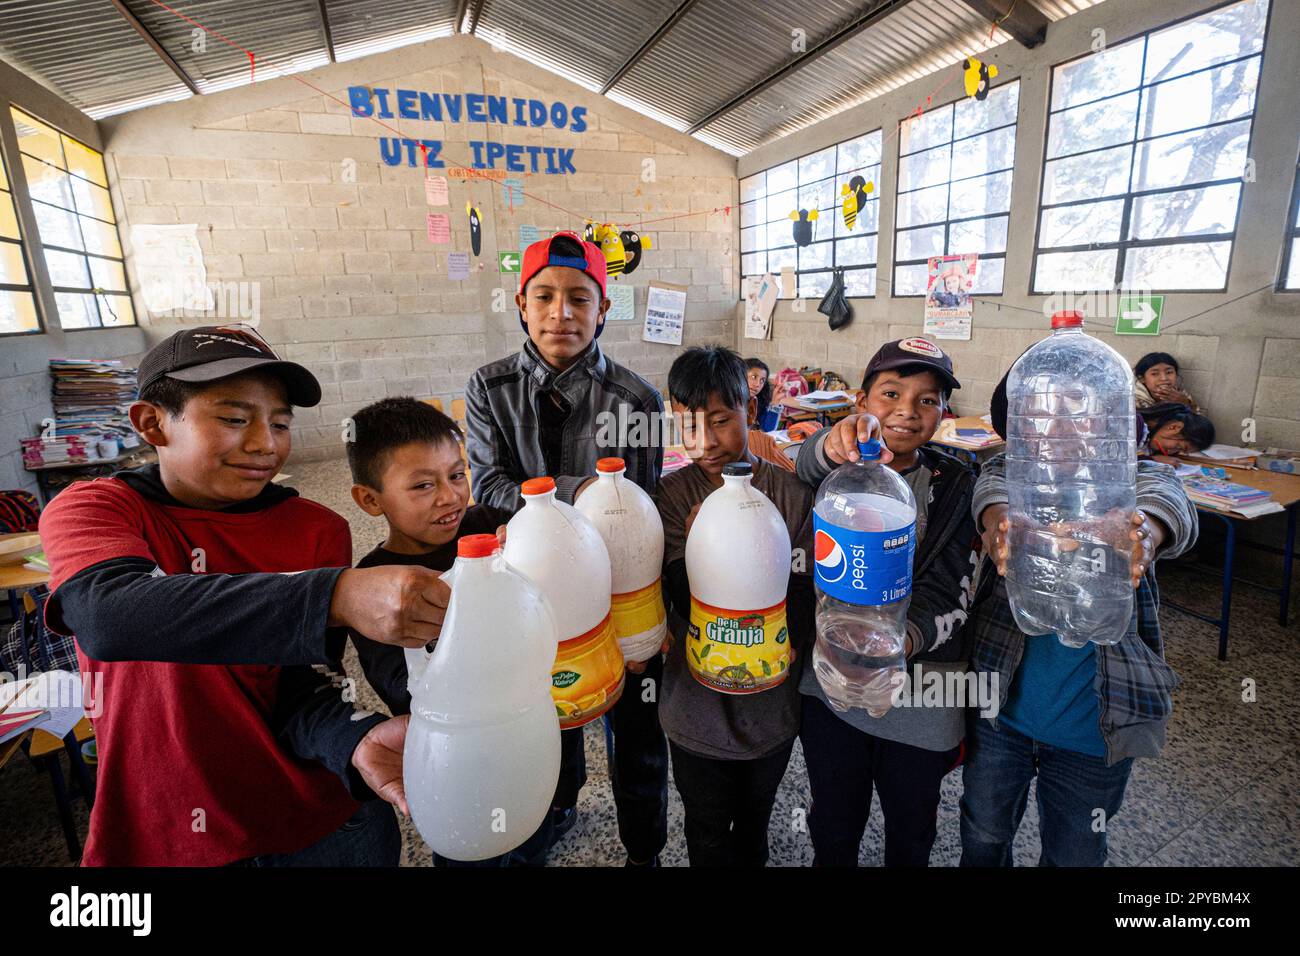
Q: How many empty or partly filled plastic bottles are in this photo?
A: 6